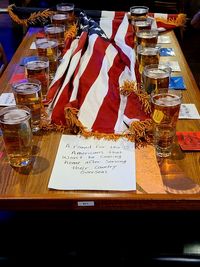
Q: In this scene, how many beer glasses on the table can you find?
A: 13